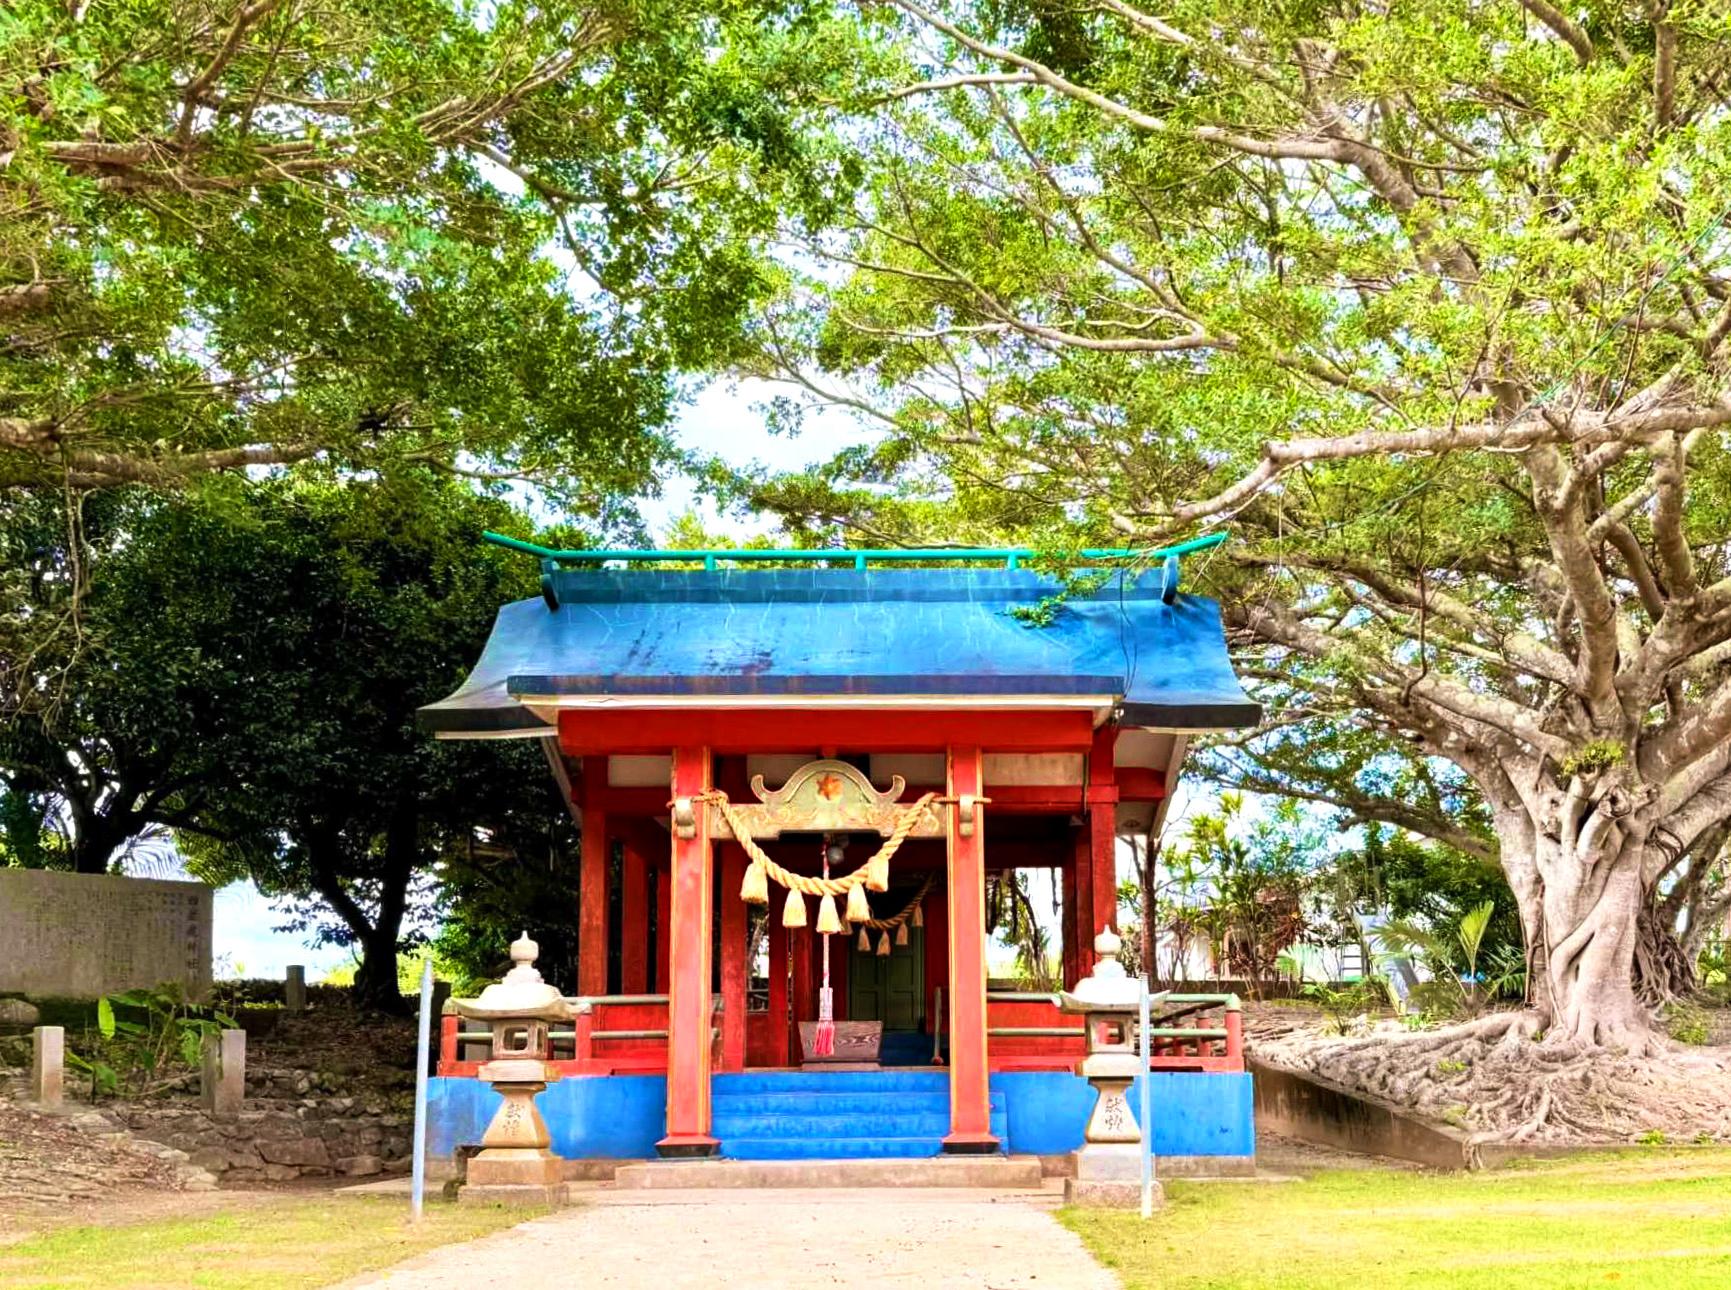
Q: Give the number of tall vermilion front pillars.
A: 2